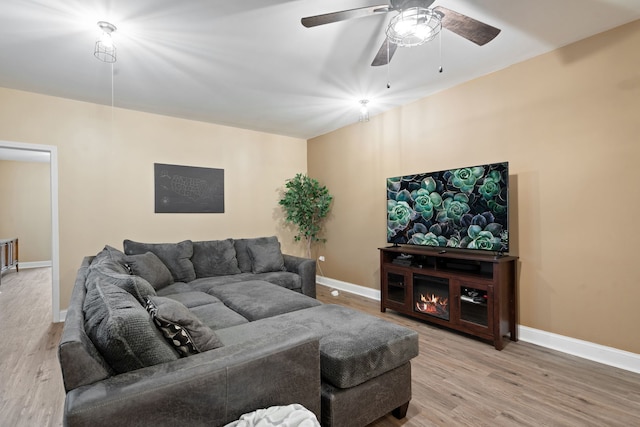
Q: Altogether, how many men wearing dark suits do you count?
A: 0